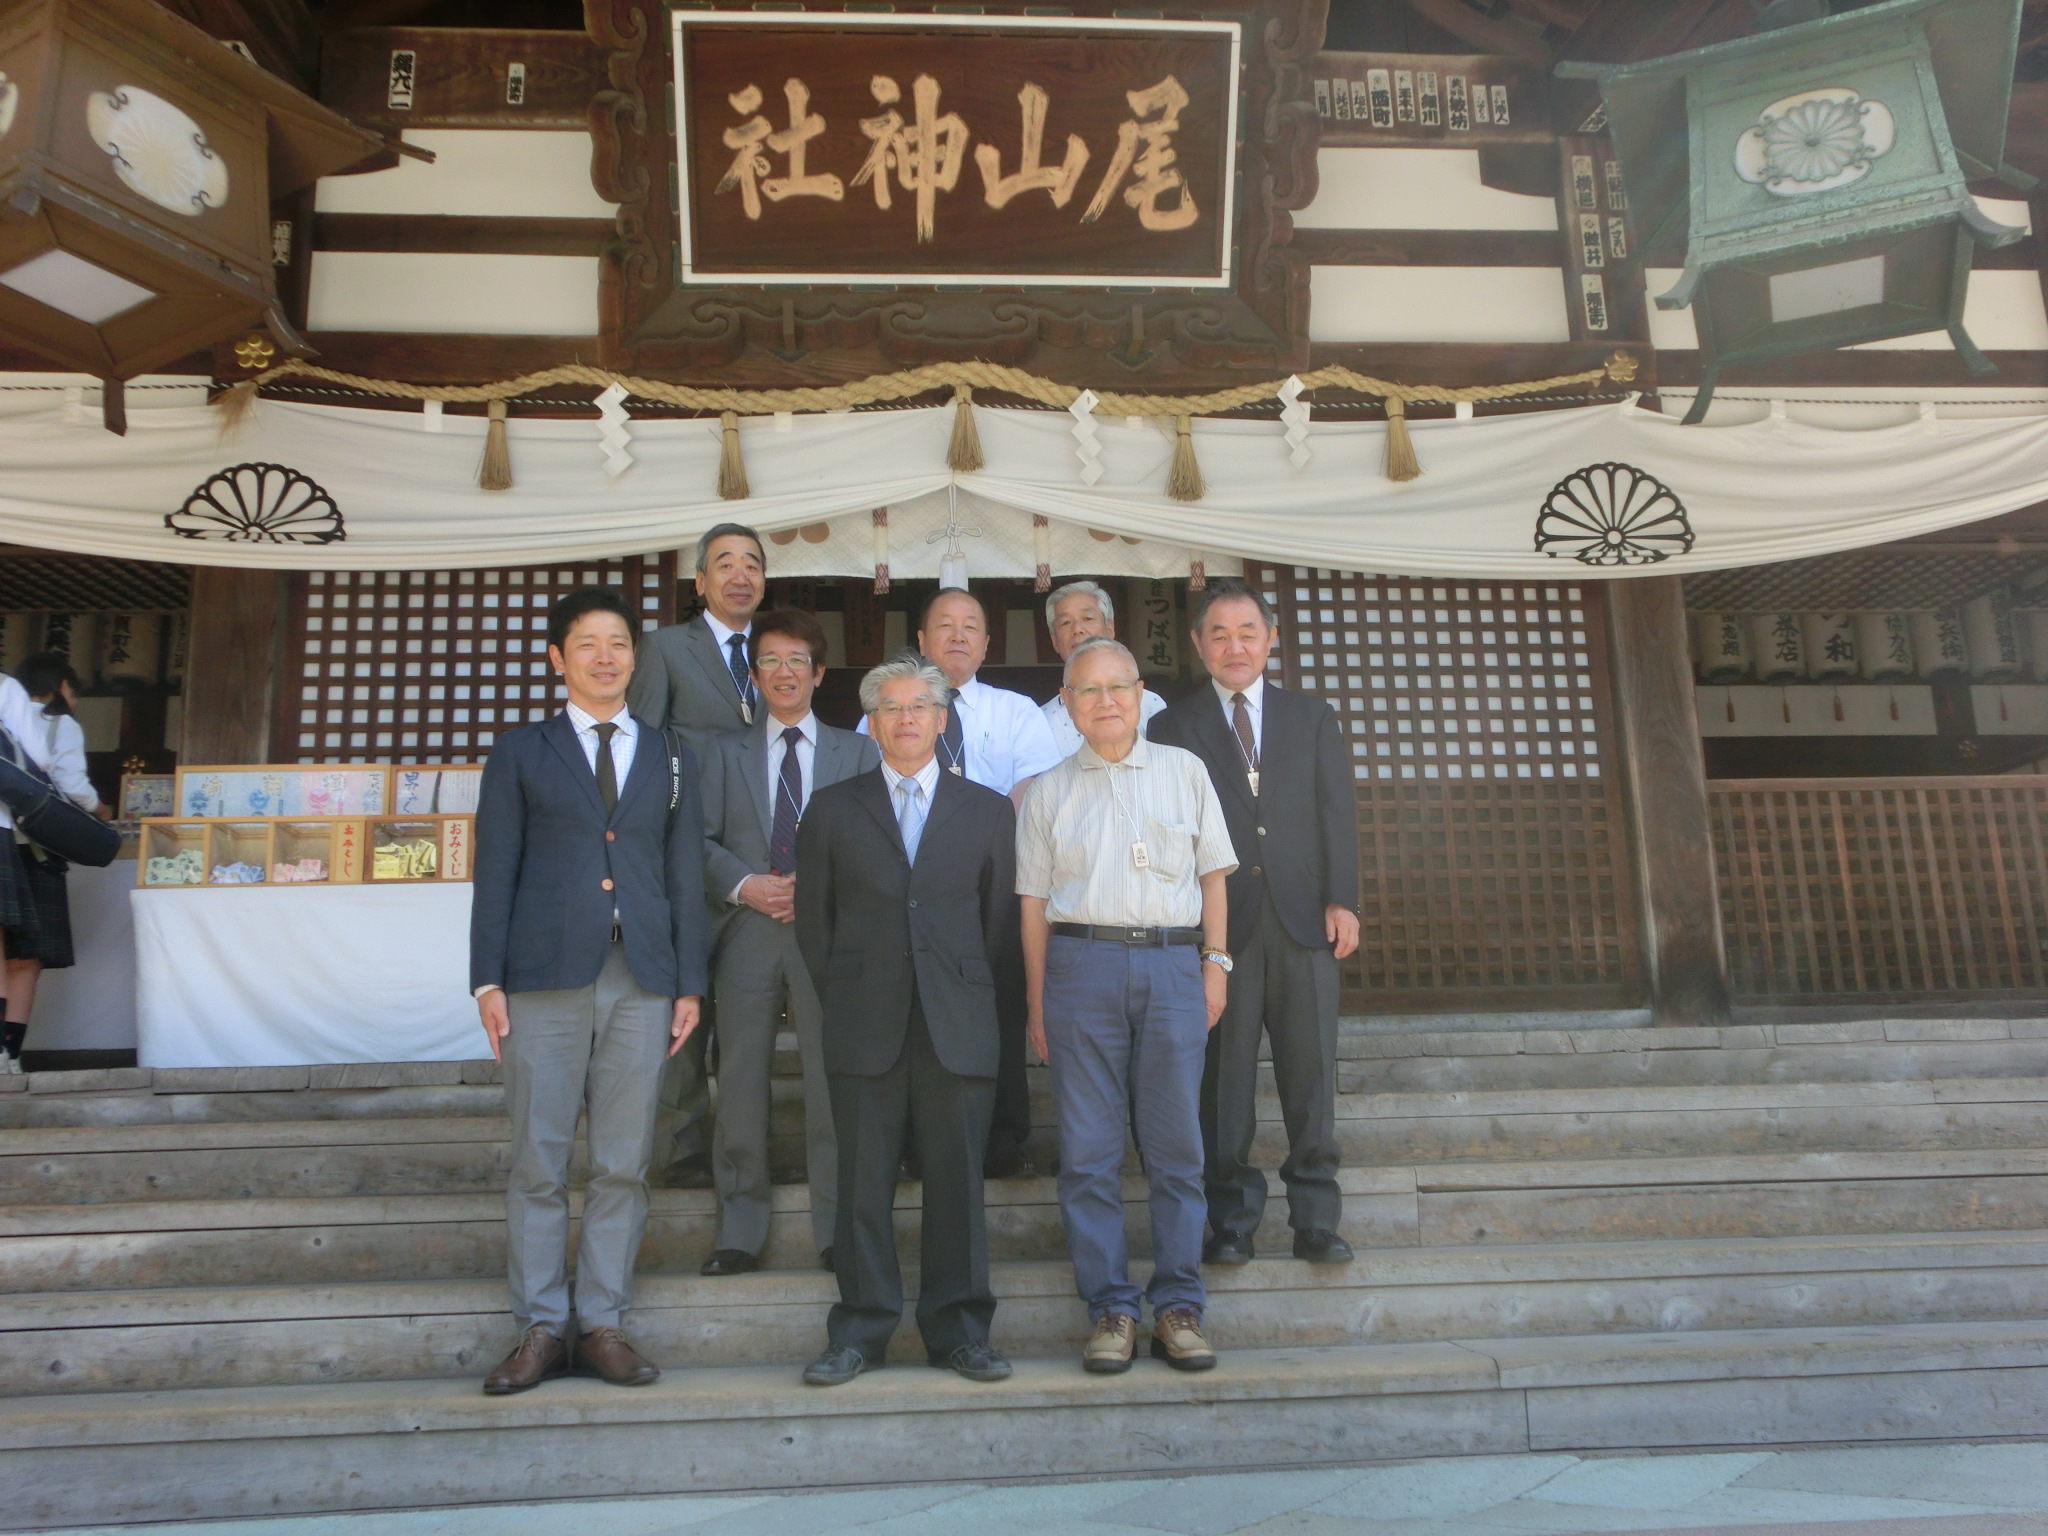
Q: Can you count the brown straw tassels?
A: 5